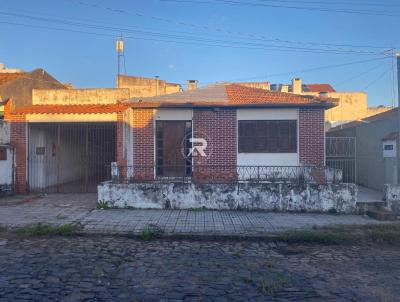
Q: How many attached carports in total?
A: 1